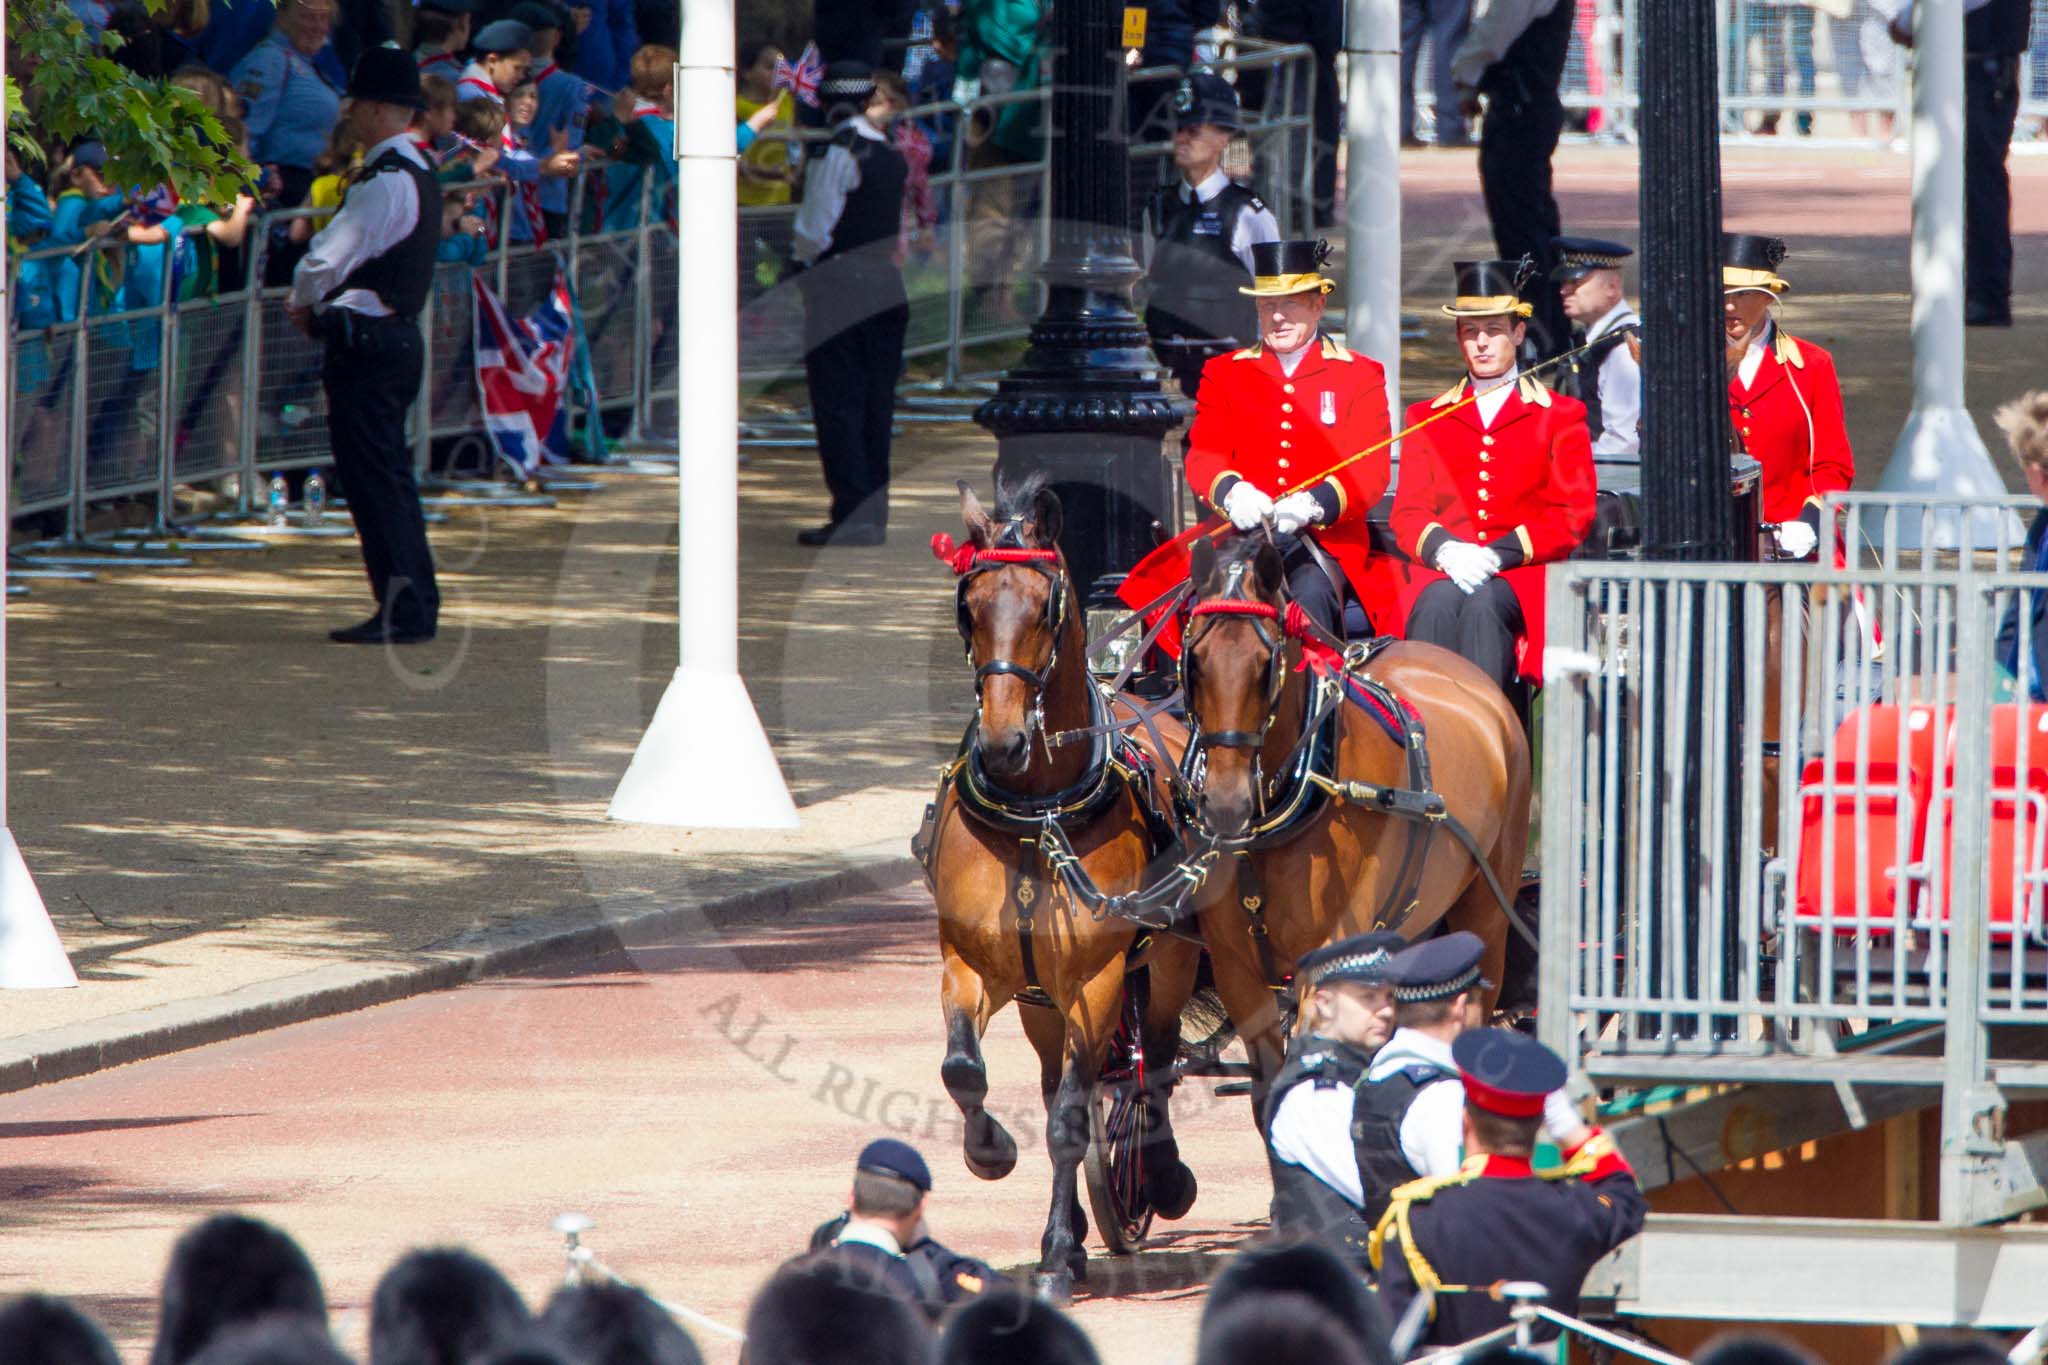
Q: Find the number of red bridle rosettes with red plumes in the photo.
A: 2